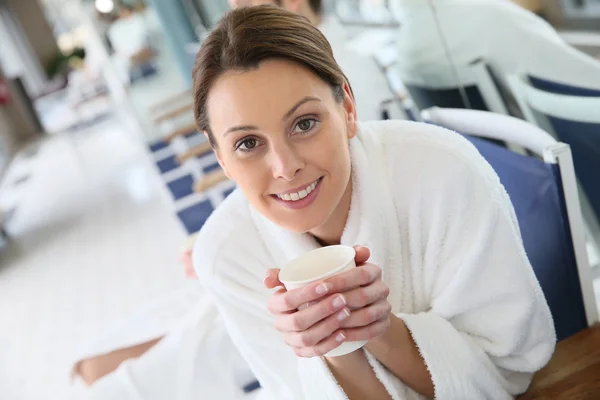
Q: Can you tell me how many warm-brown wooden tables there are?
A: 1